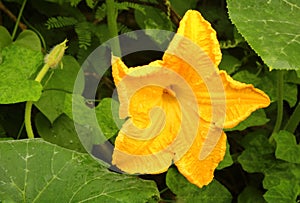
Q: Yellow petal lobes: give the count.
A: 5